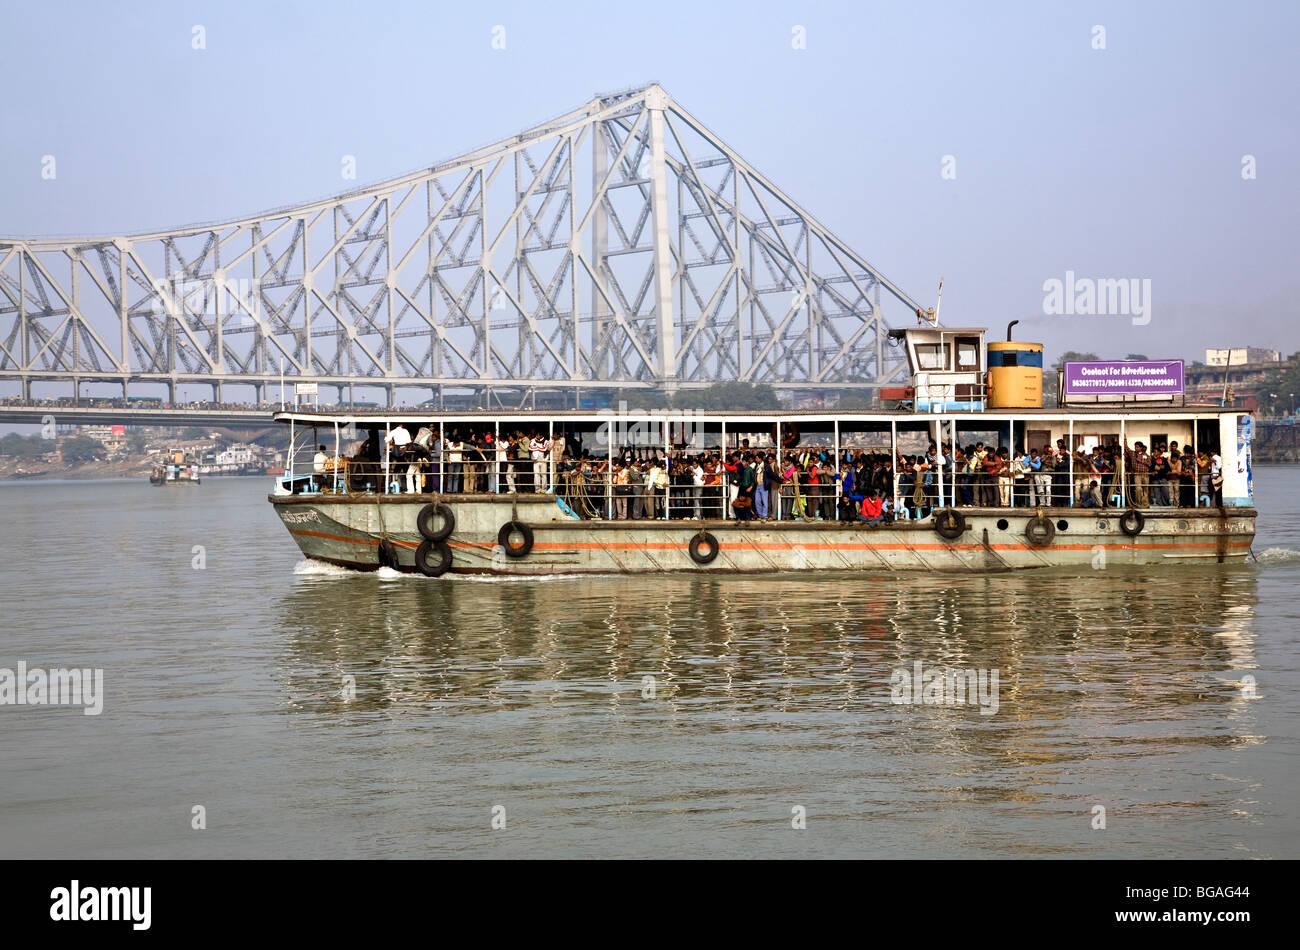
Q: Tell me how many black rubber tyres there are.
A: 8